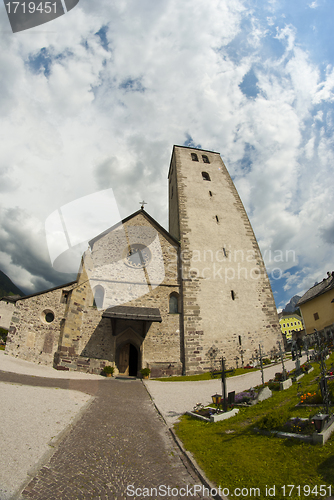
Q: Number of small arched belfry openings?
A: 3